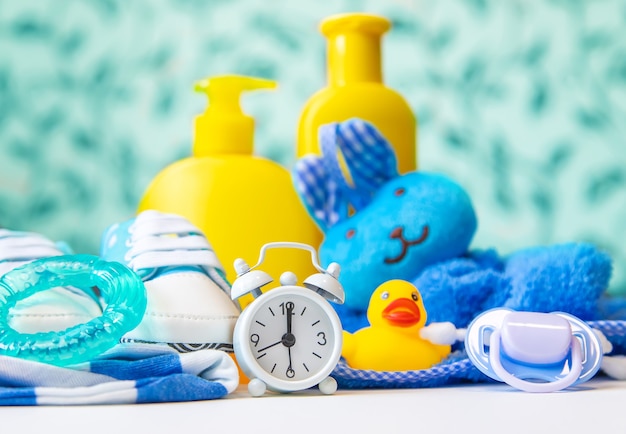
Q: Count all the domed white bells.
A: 2